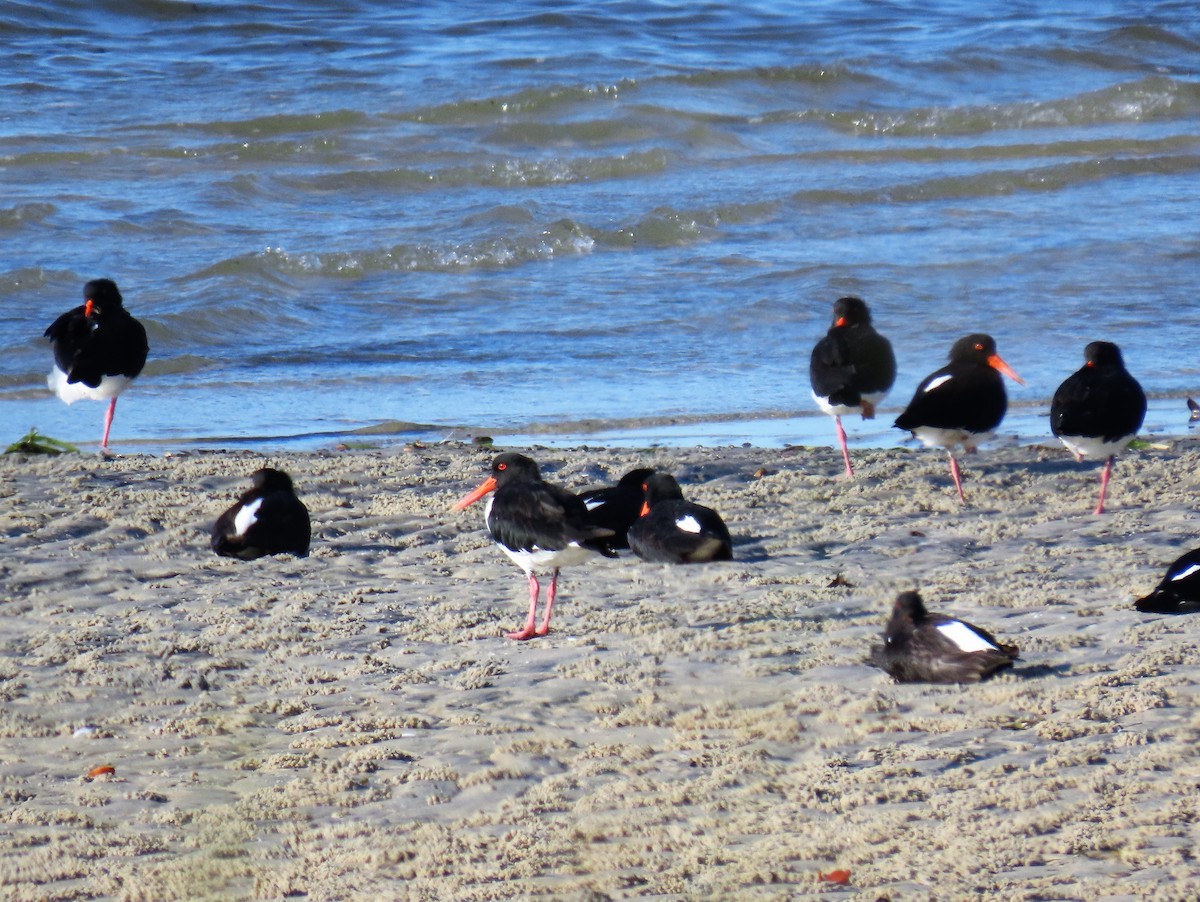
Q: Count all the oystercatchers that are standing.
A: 5